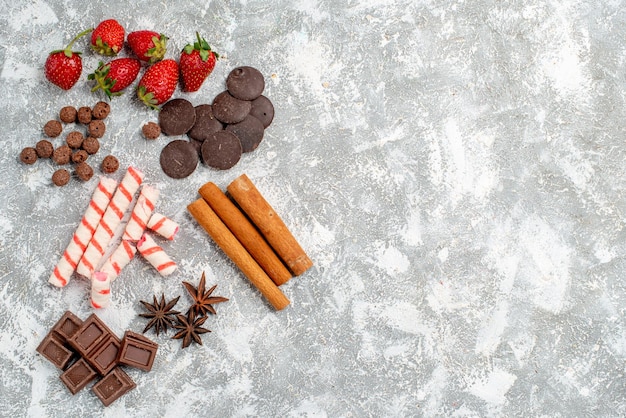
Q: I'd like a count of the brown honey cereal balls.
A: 15